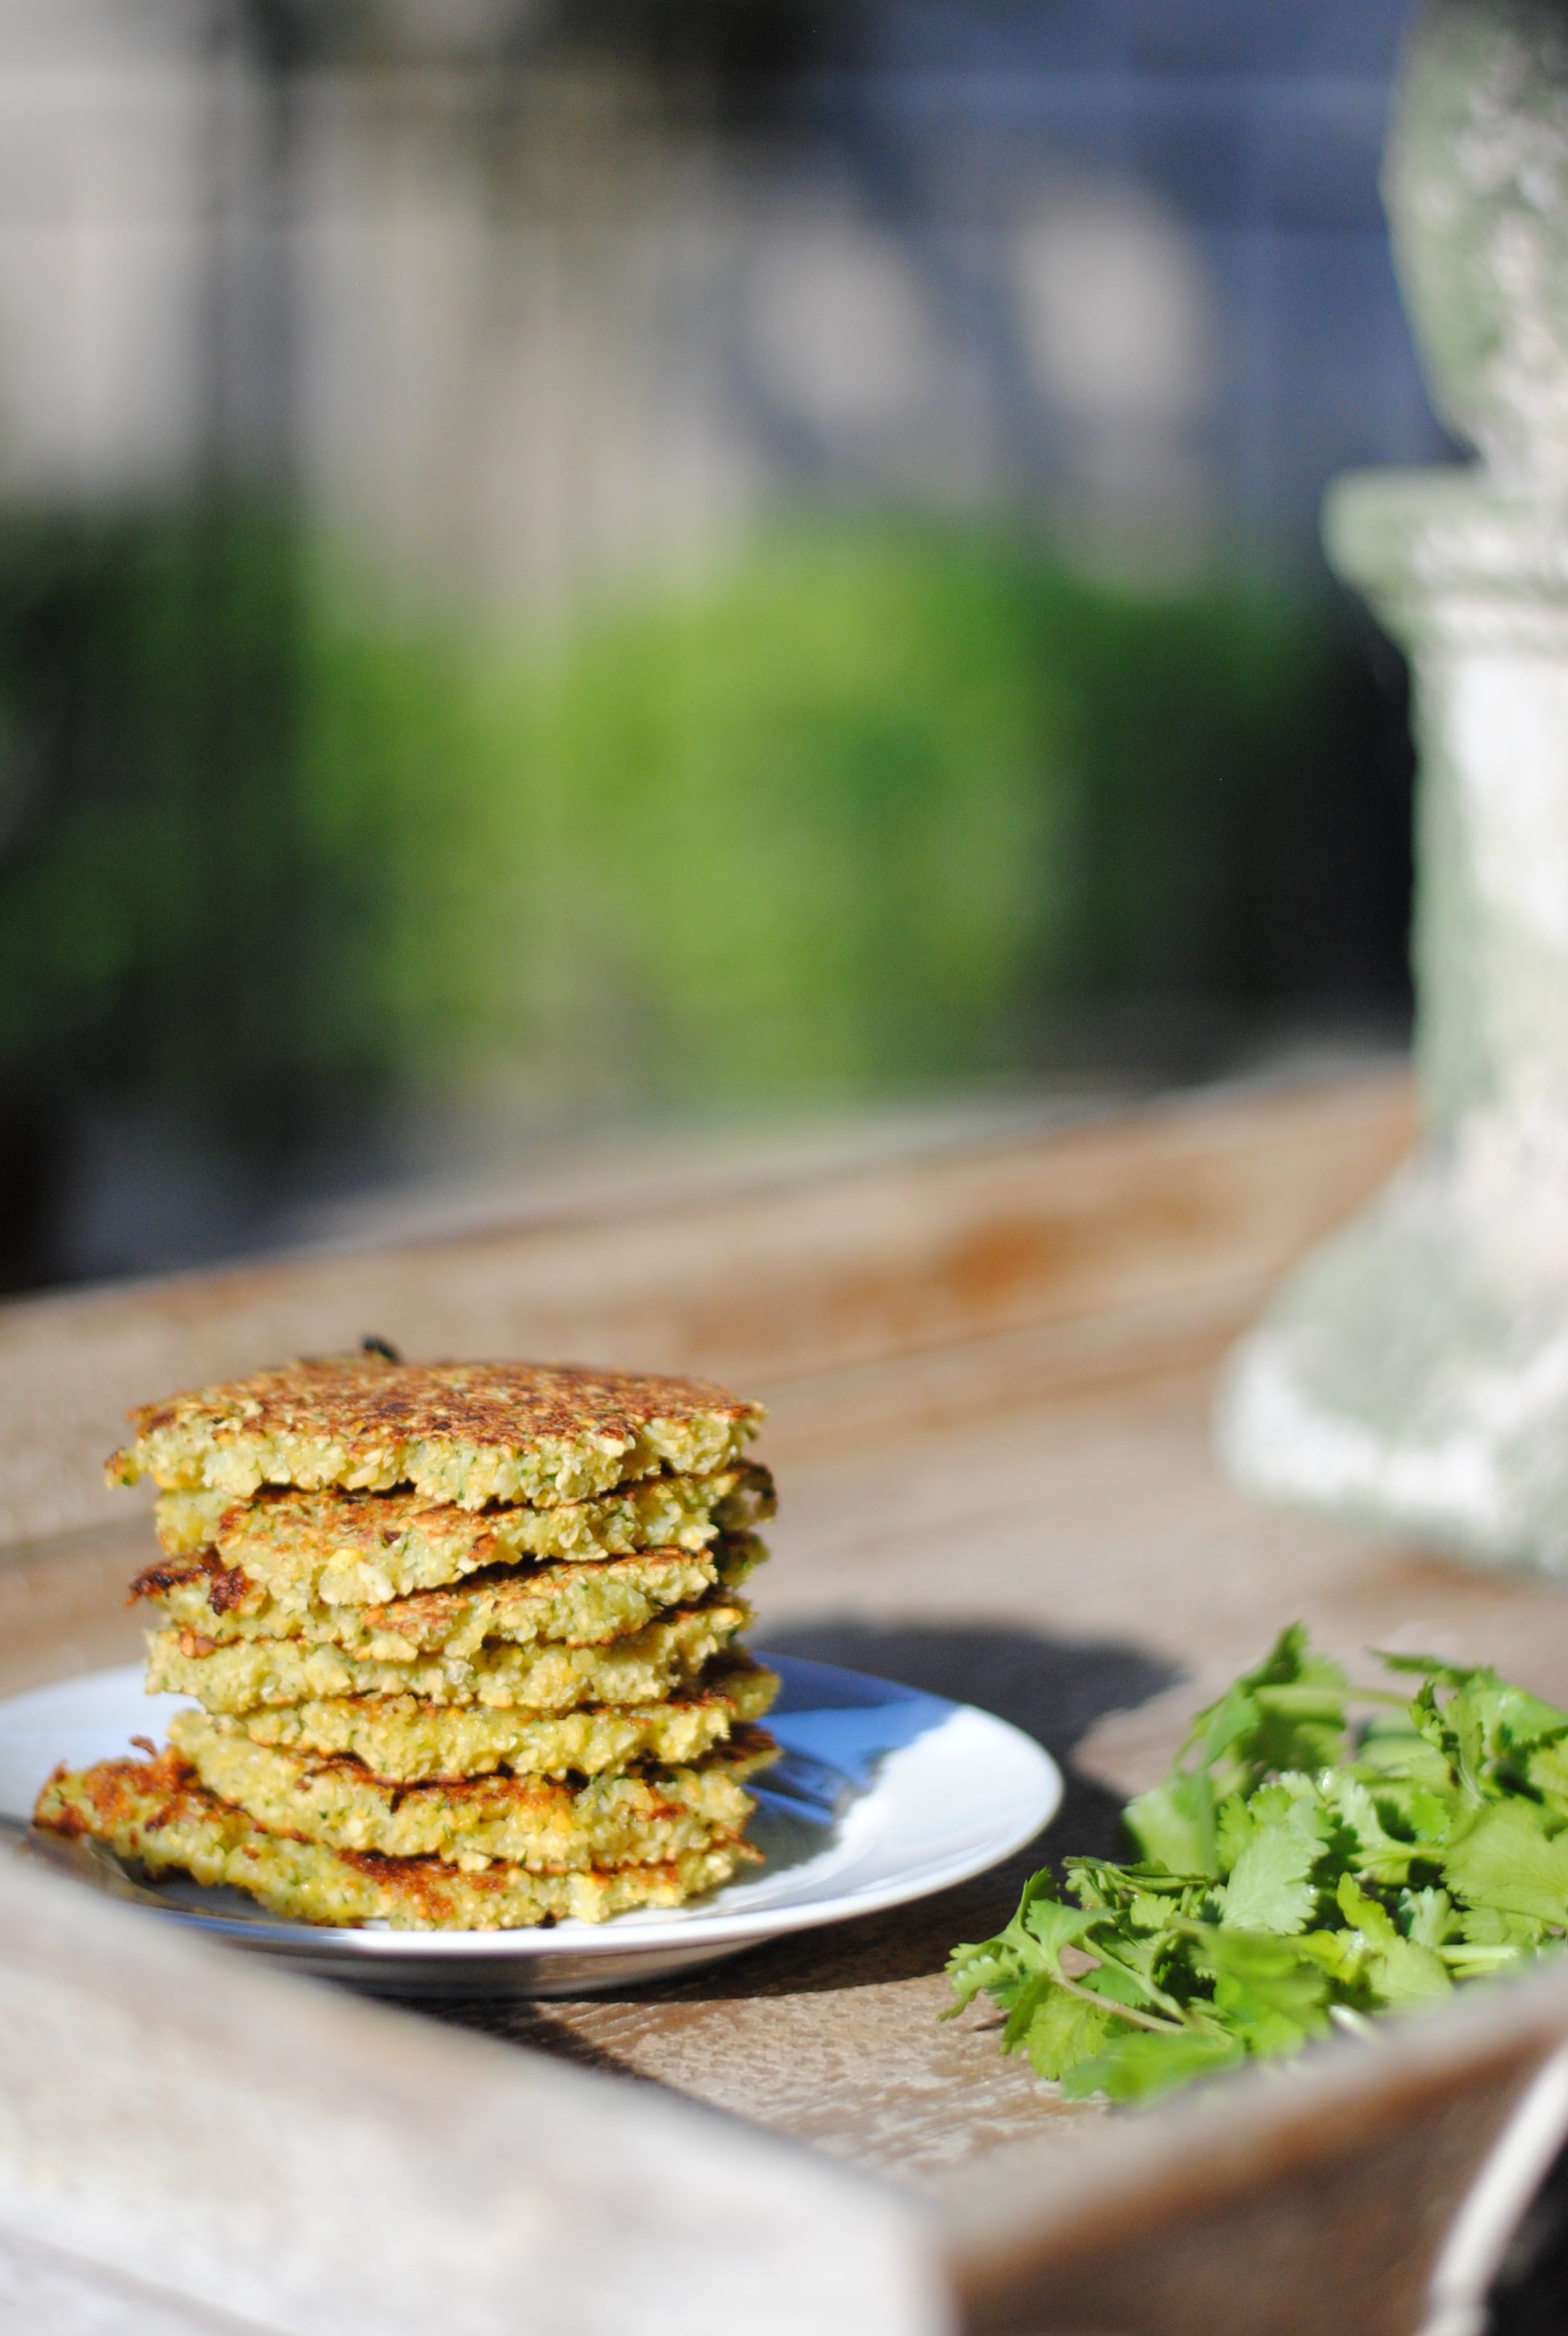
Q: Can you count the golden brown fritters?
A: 7